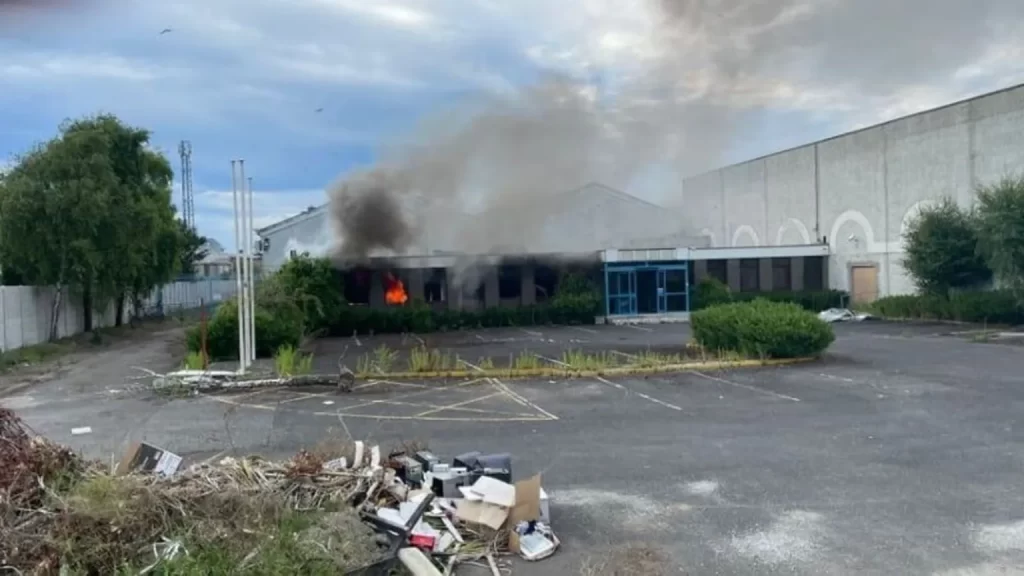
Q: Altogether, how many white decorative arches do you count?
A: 5